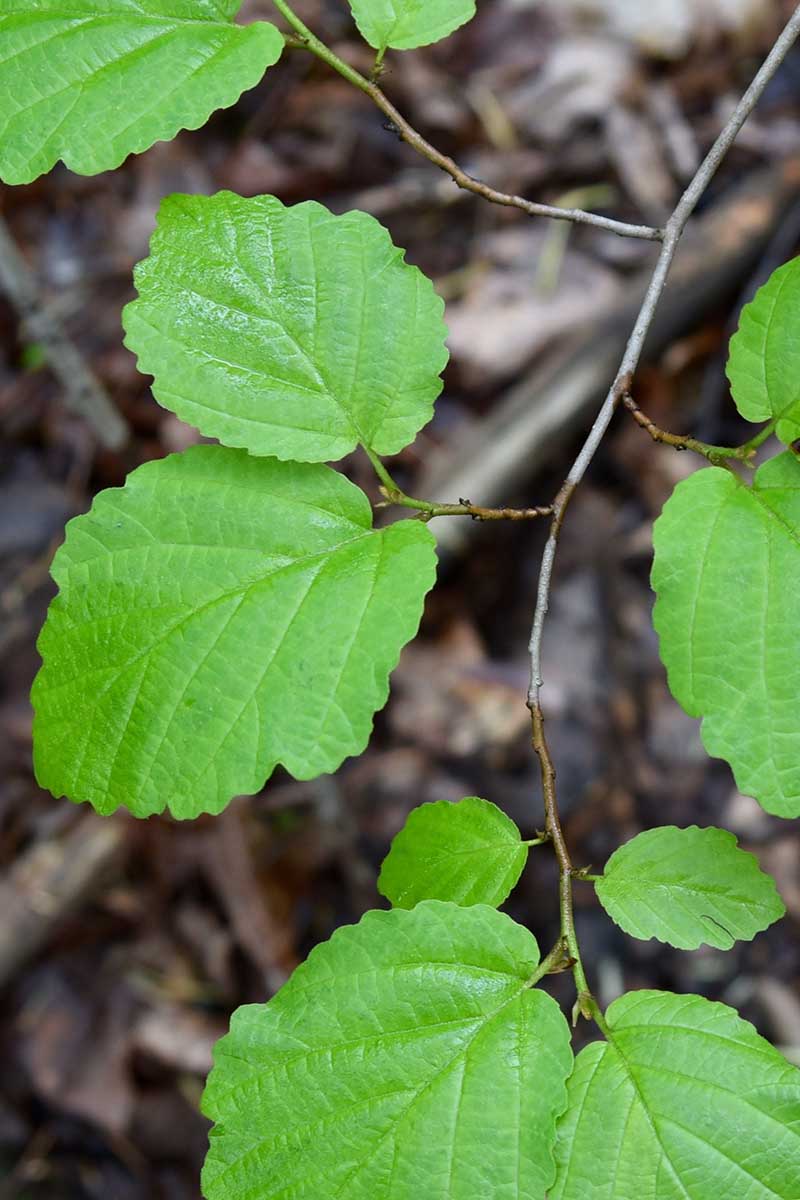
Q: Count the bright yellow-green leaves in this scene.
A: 10